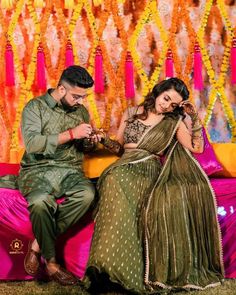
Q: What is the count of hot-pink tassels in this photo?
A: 8